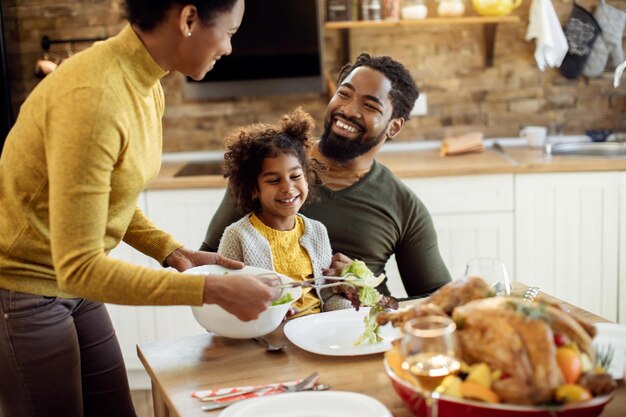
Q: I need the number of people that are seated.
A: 2